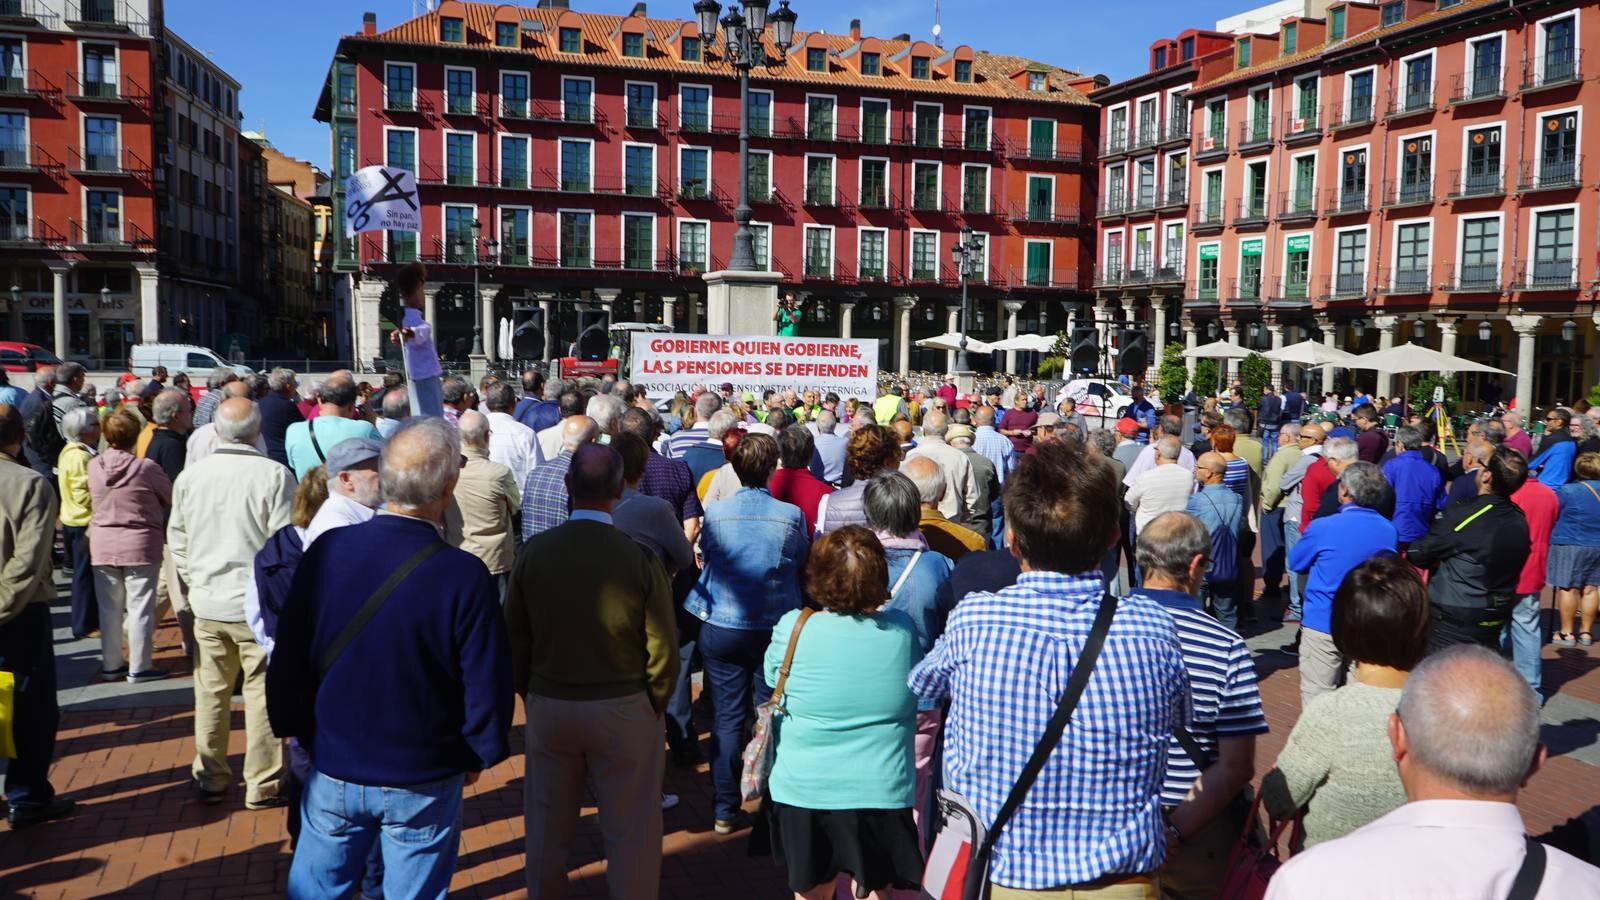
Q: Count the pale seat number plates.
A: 0